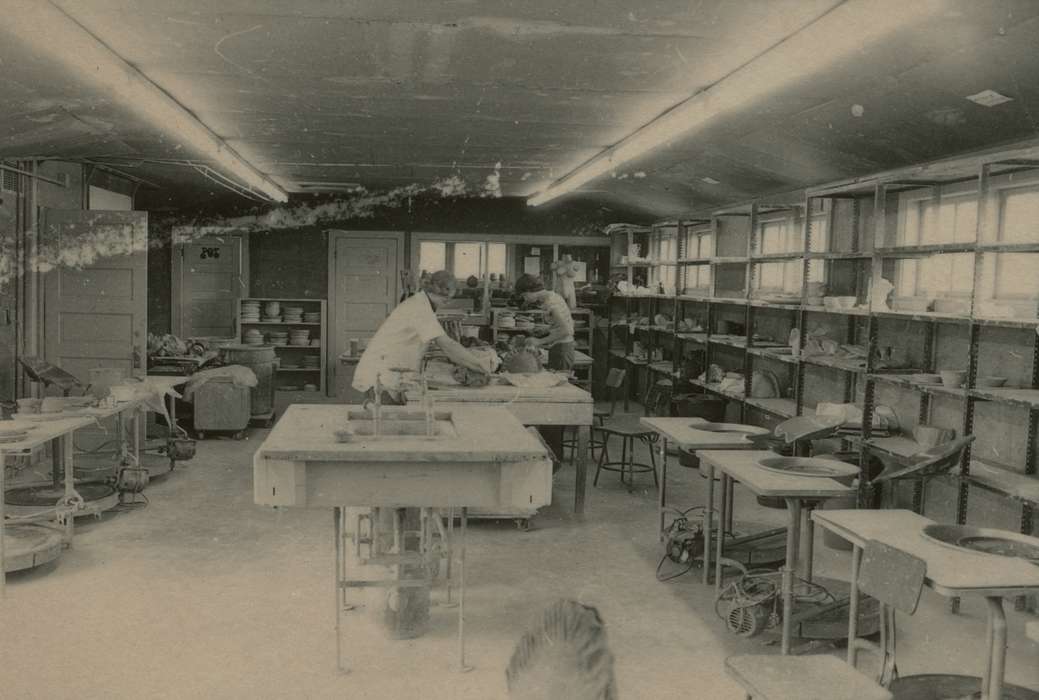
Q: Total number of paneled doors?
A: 3